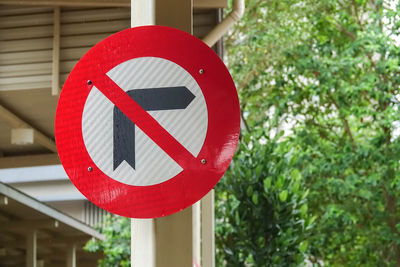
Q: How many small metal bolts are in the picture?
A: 4